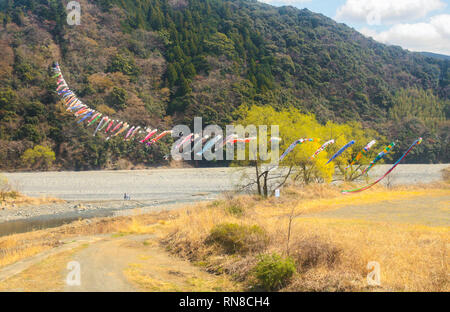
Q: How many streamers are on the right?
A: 6